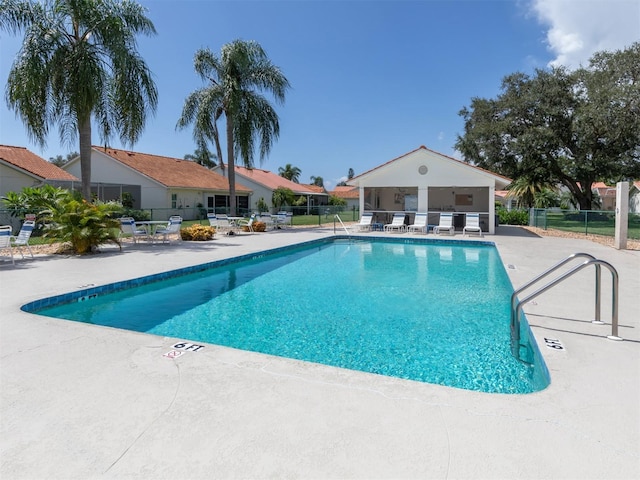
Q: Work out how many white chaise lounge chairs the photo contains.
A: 5